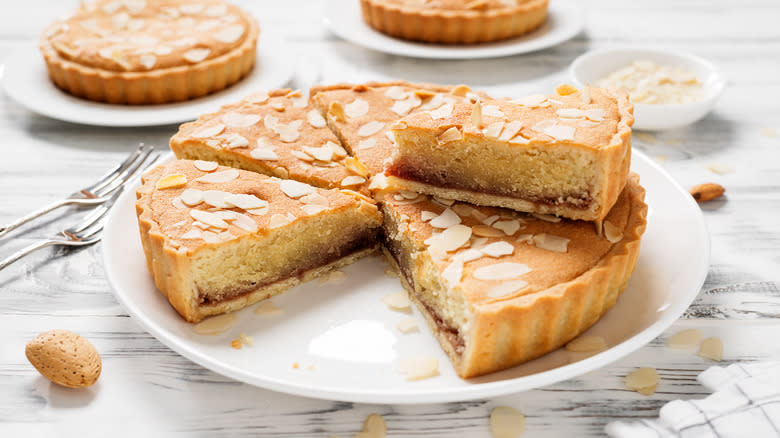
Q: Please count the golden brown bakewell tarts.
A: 3